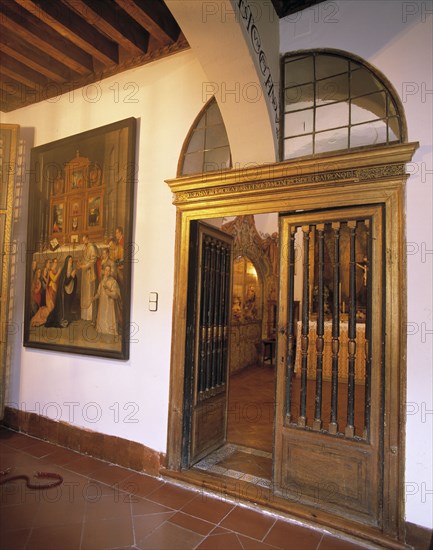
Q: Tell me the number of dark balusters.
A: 11